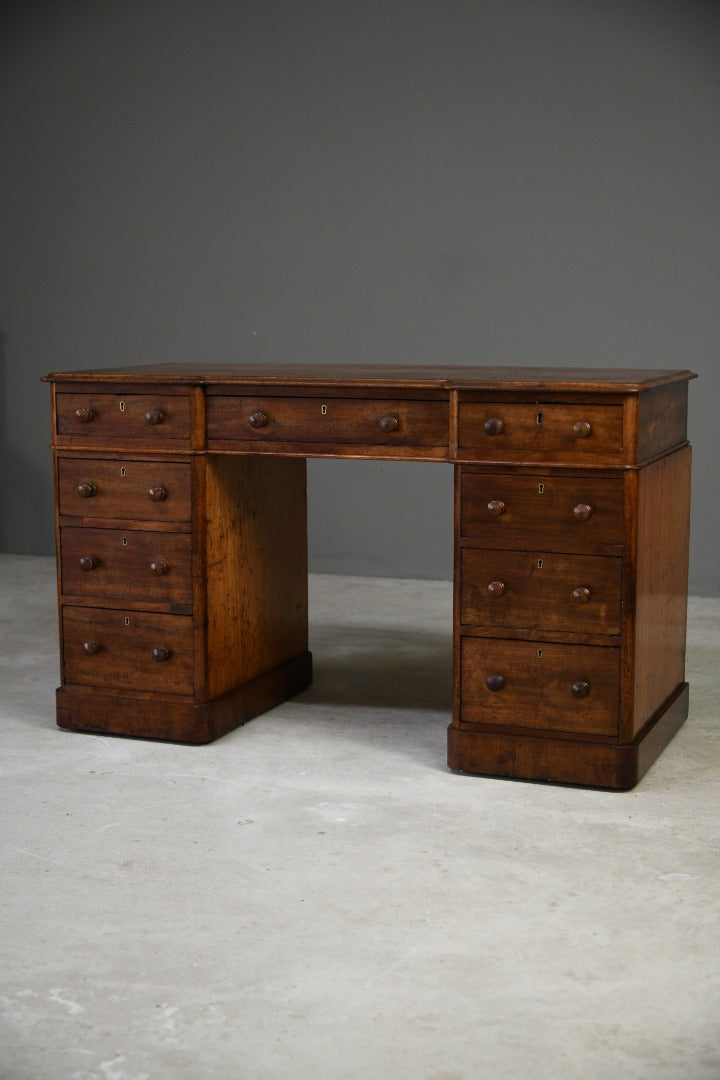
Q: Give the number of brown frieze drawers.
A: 3